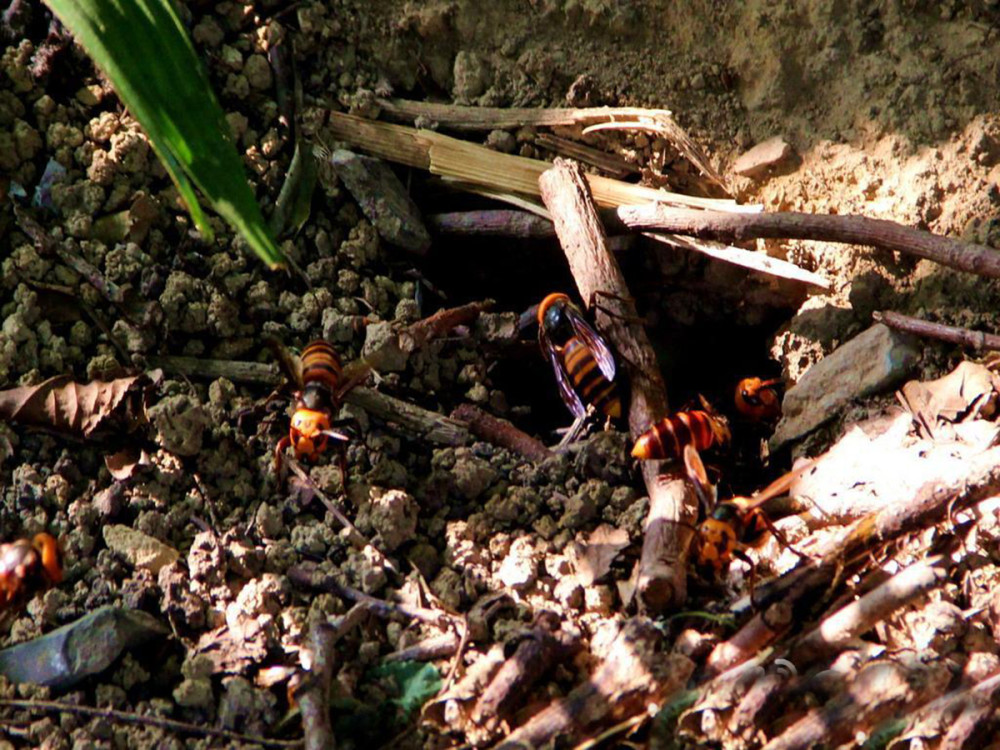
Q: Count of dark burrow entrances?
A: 1